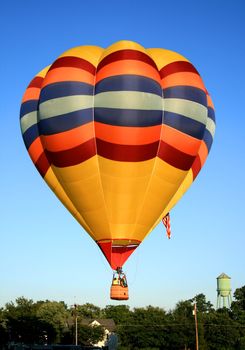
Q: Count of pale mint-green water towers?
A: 1